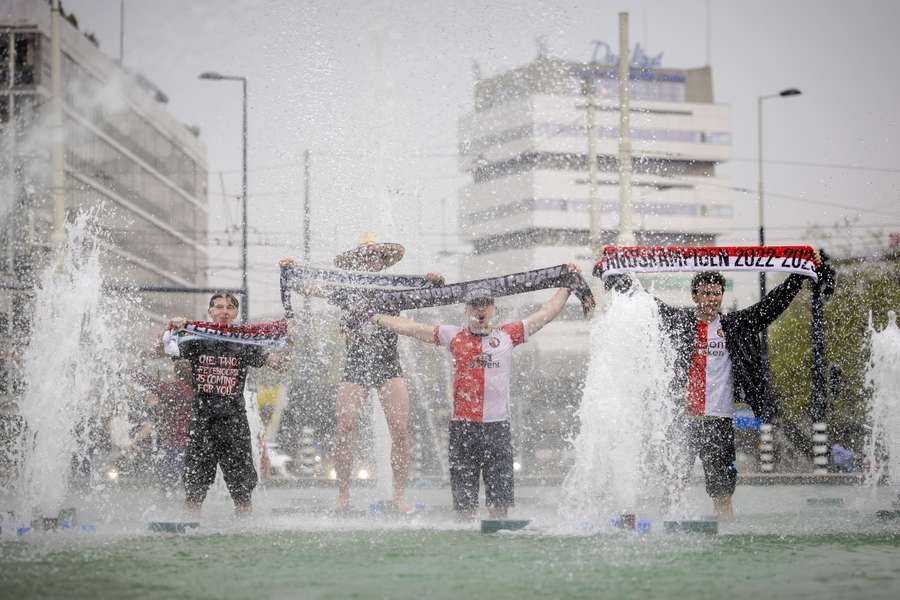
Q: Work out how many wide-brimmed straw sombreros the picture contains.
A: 1